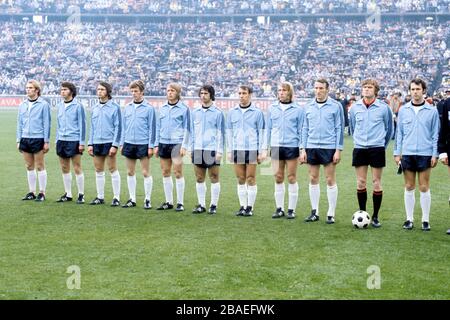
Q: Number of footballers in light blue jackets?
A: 11